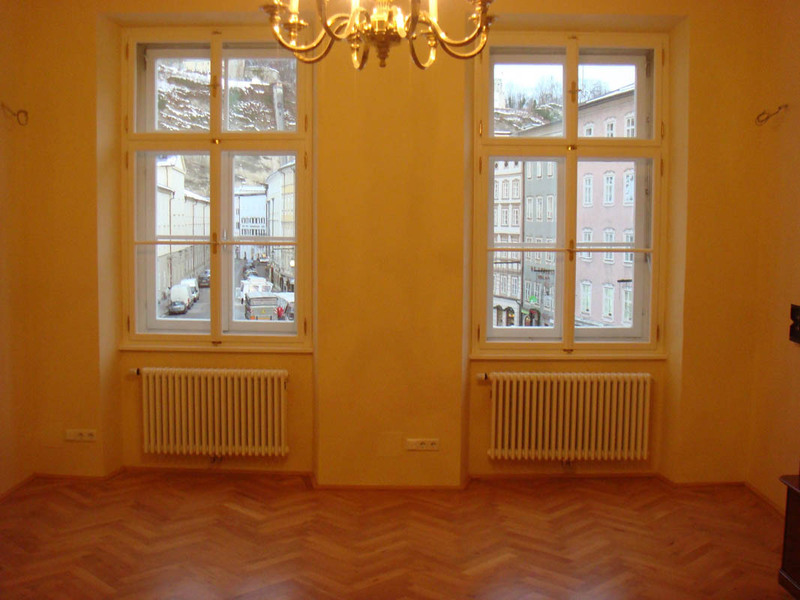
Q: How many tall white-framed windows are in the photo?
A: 2